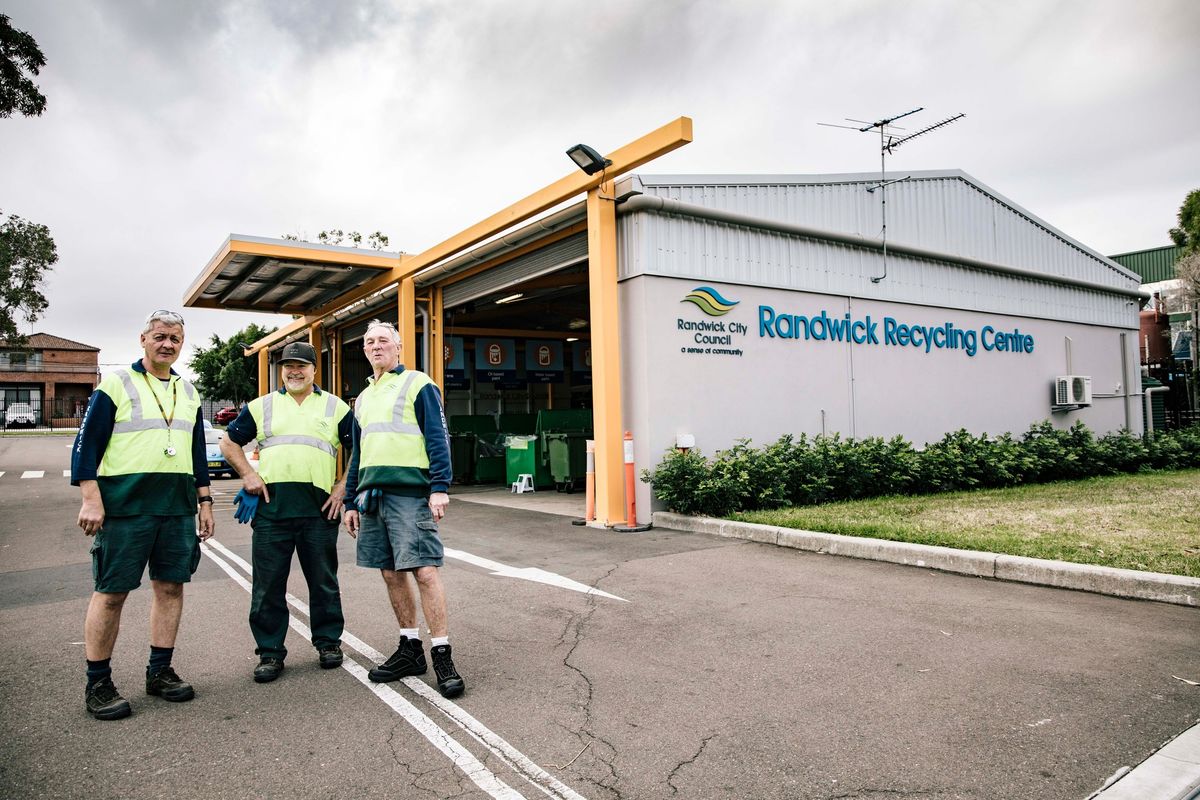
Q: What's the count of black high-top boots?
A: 2